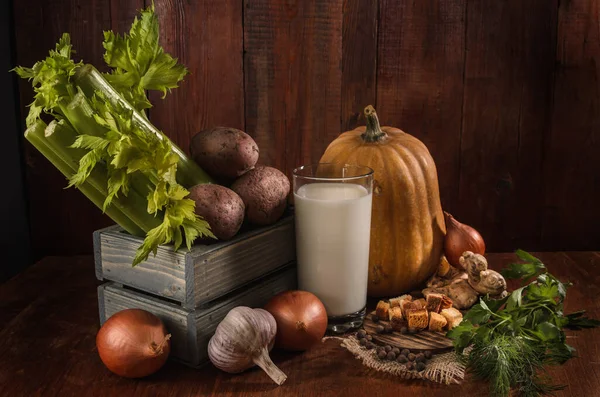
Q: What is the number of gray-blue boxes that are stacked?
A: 2